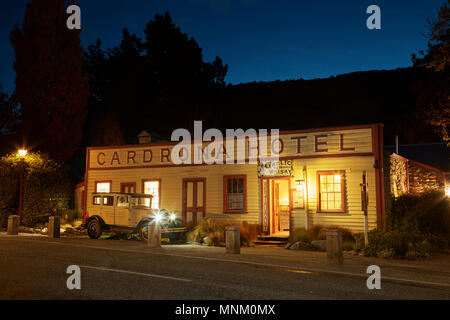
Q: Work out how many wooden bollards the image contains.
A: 5